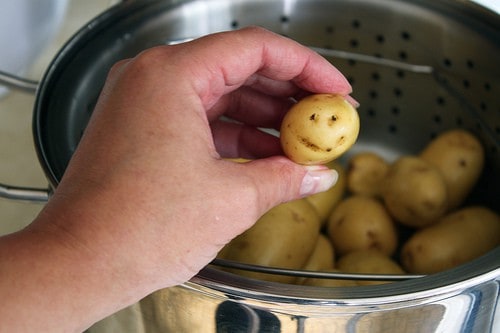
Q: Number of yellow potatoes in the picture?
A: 10